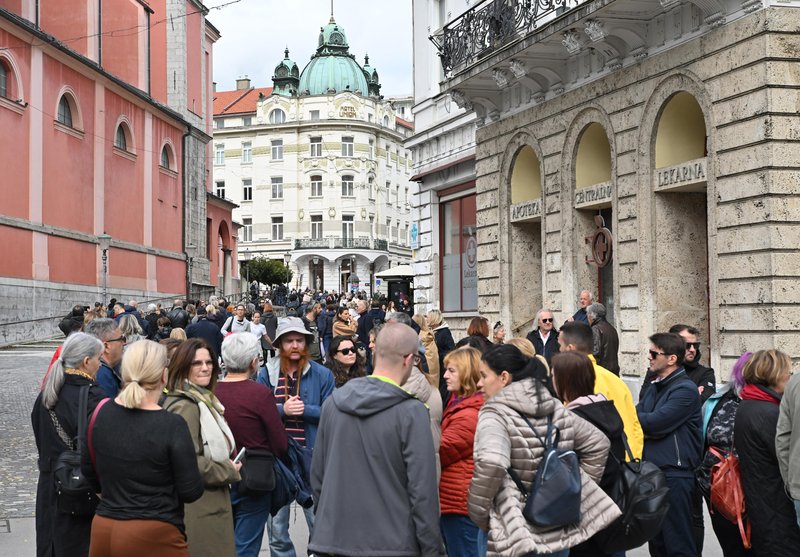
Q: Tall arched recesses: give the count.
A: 3